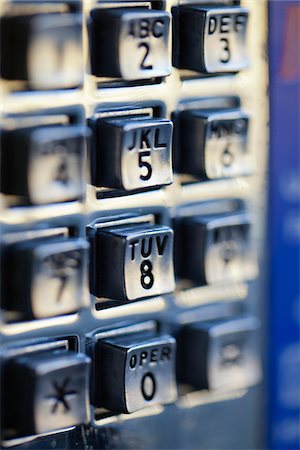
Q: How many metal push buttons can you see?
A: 12